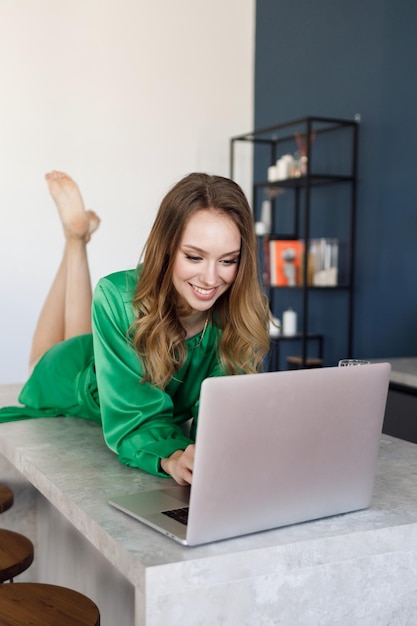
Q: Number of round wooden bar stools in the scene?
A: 3